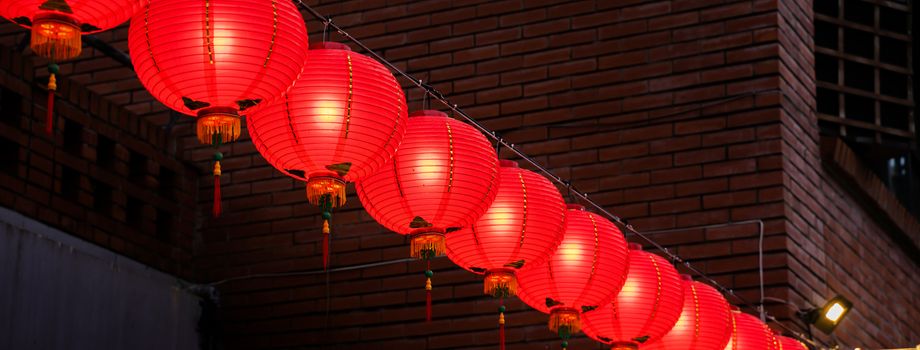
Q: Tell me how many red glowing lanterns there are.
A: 10